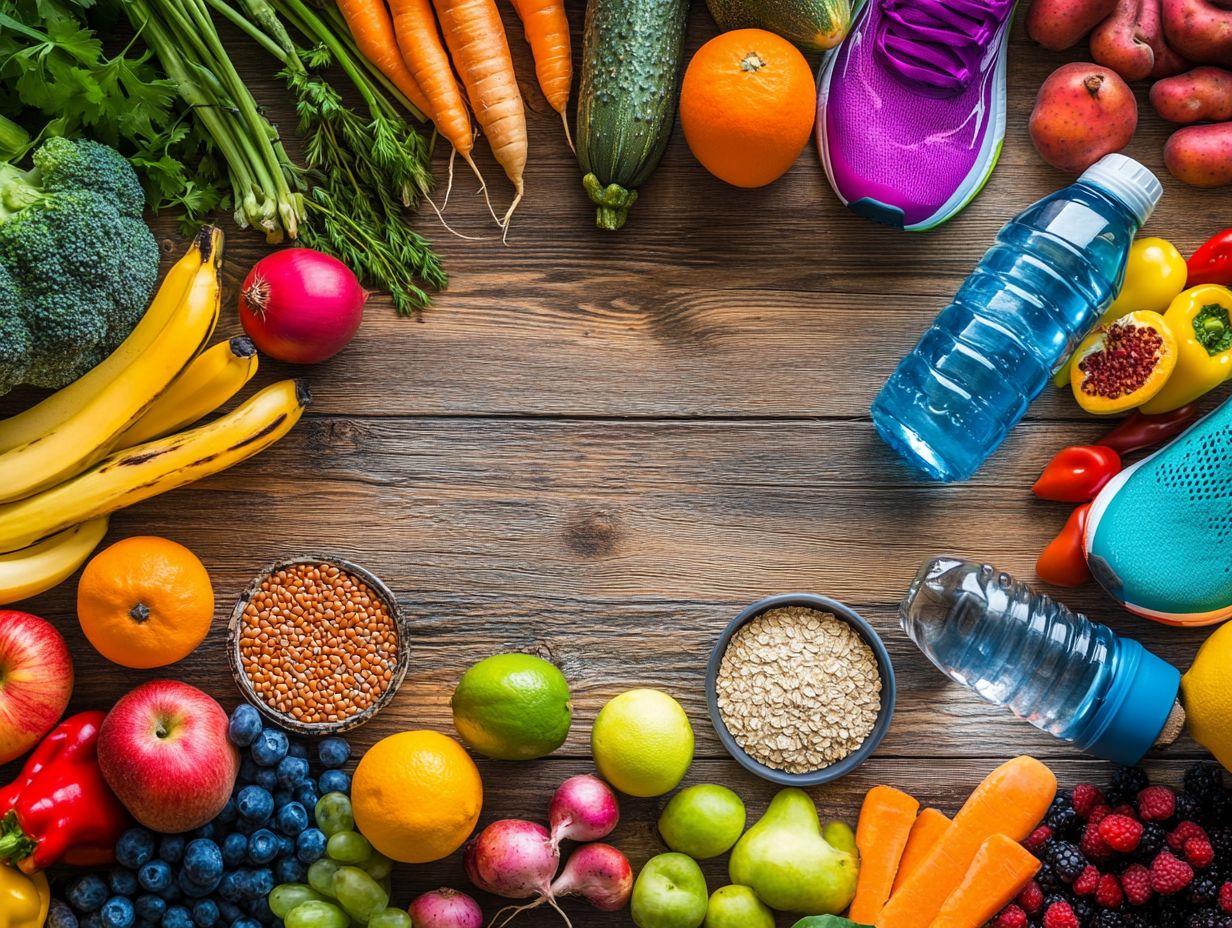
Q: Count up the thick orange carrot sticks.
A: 4